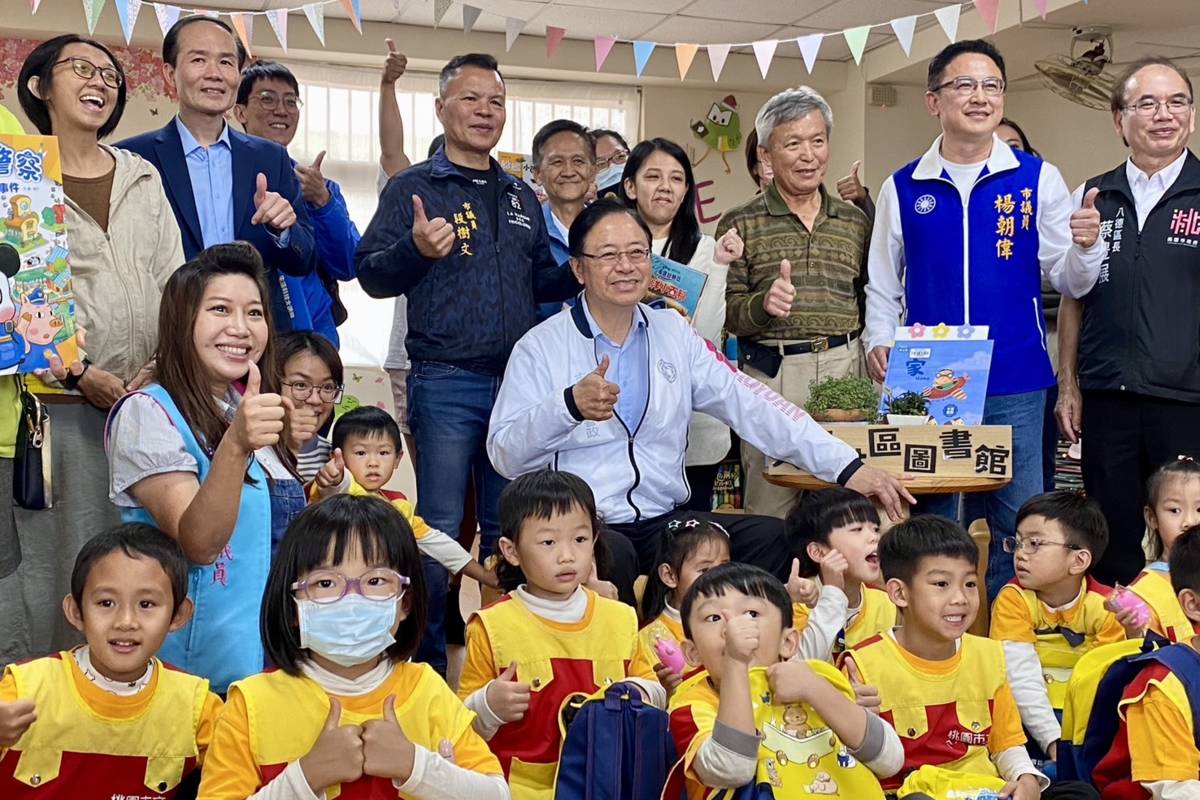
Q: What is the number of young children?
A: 11